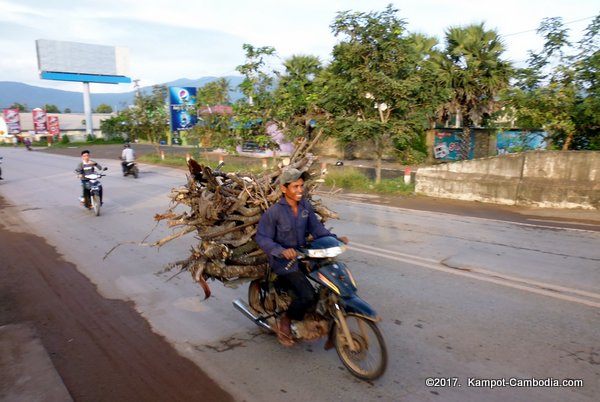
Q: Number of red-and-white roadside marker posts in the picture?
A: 6